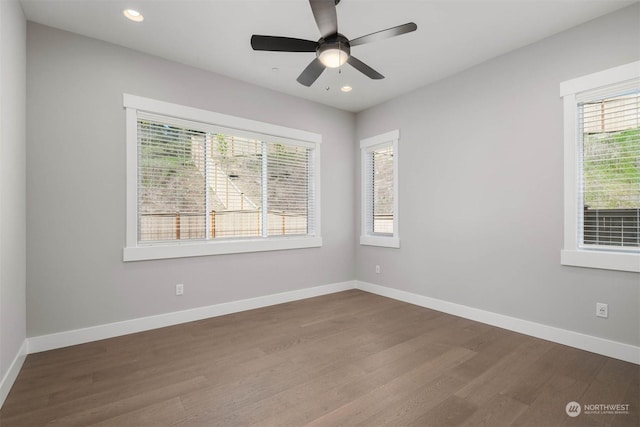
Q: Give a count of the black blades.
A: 5